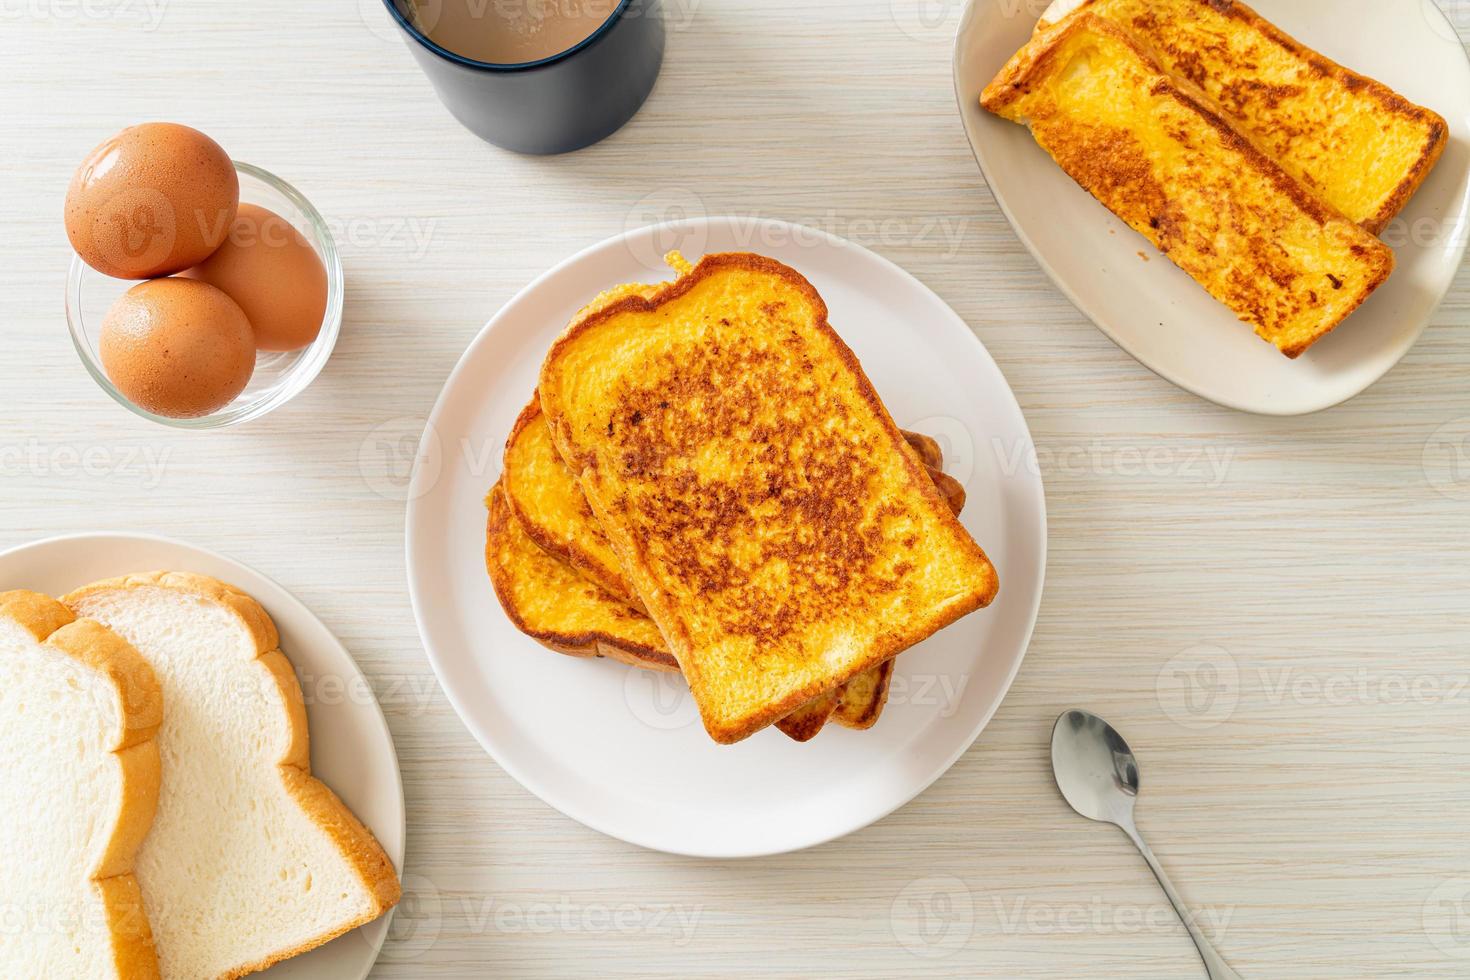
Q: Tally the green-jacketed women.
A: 0